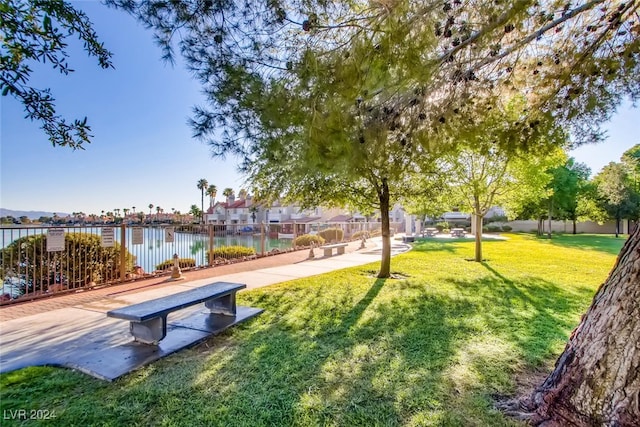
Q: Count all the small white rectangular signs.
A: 4